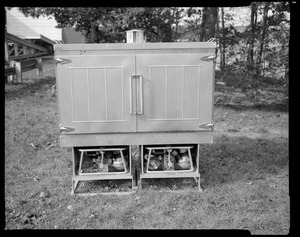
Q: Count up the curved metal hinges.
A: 4